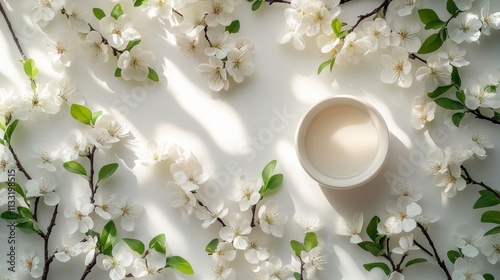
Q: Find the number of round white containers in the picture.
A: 1